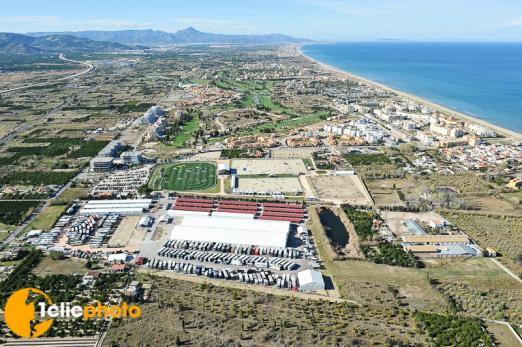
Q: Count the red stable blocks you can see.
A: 10